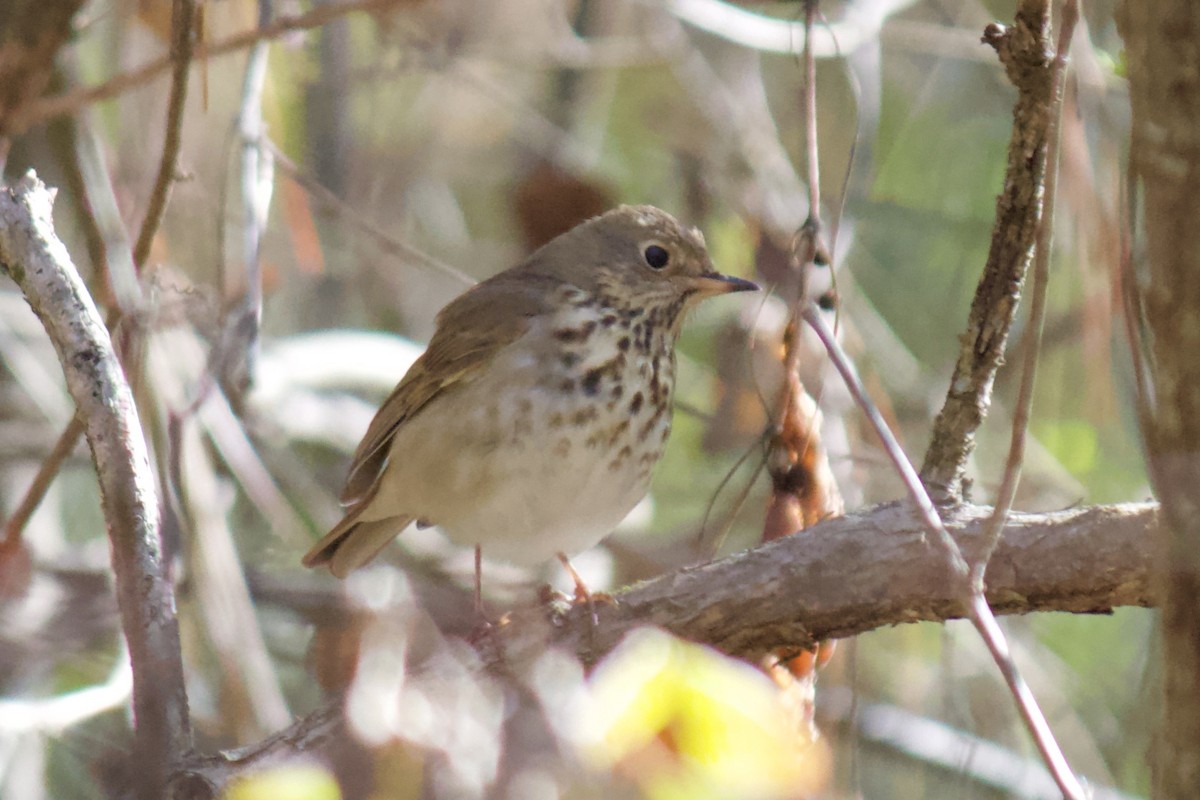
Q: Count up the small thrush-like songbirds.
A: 1